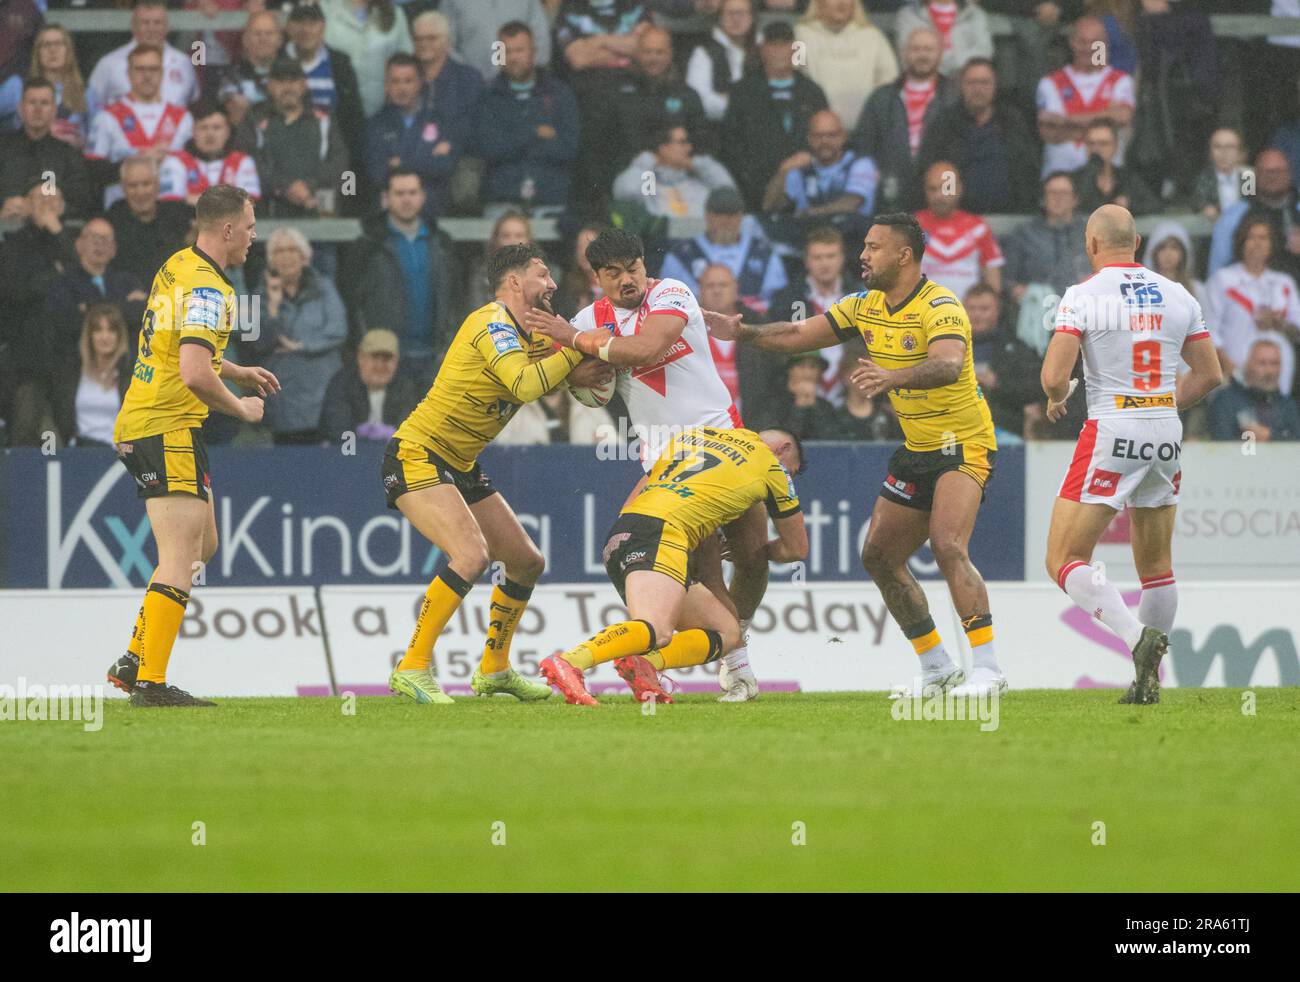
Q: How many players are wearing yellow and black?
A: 4